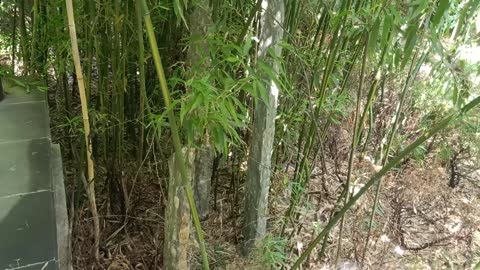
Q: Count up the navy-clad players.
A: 0